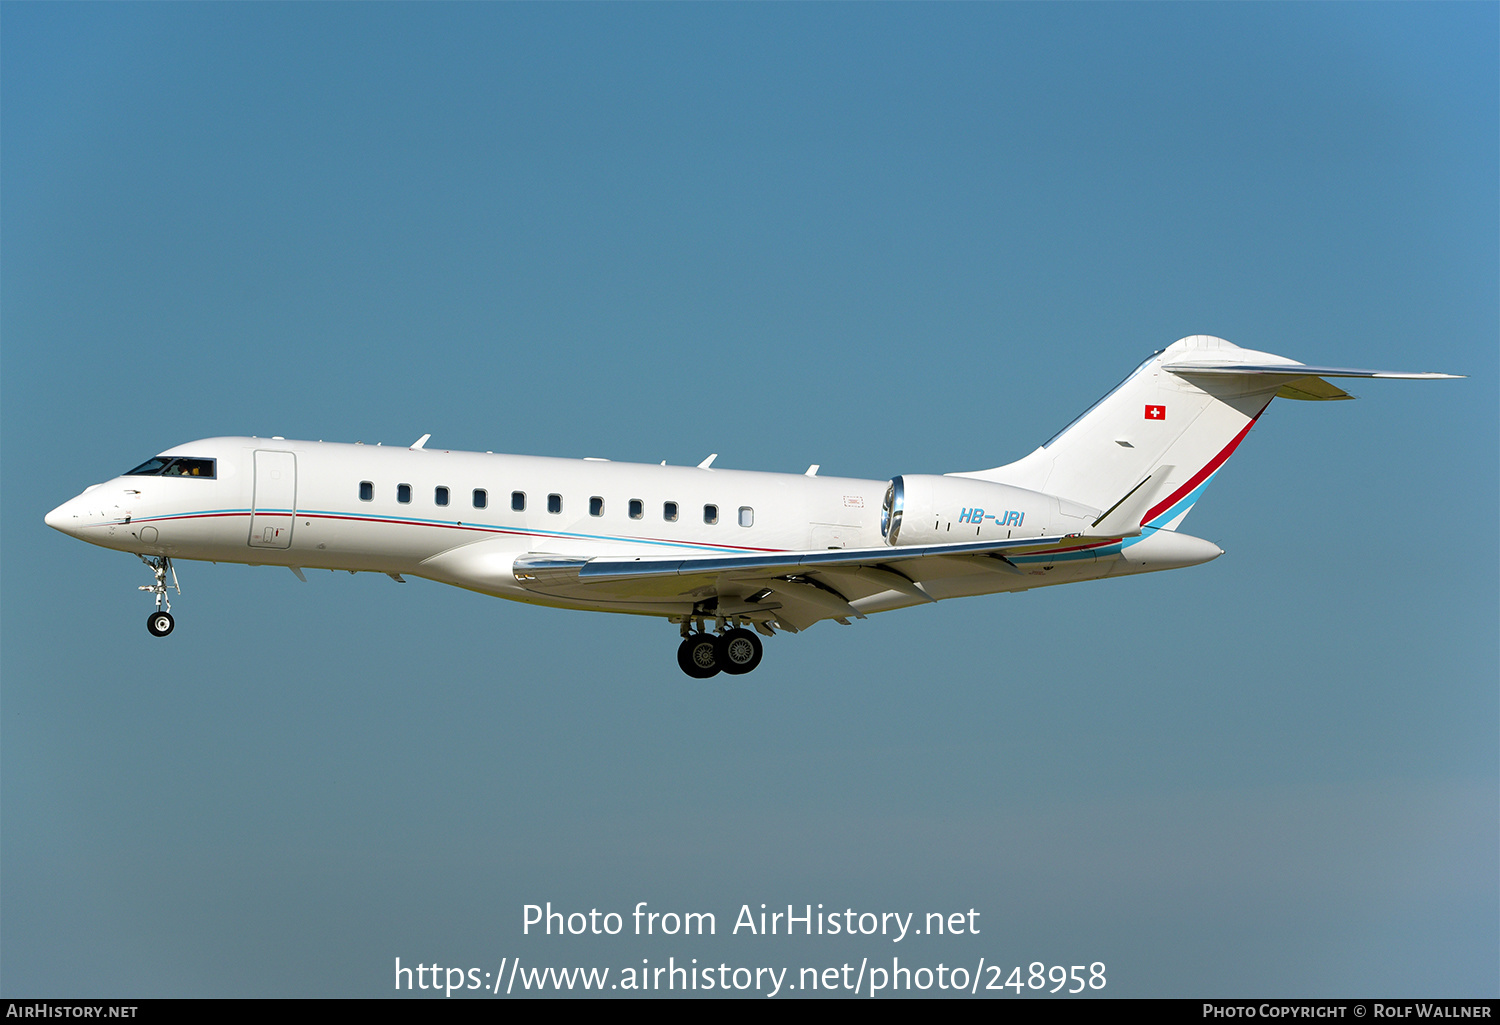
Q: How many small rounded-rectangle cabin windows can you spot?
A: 11